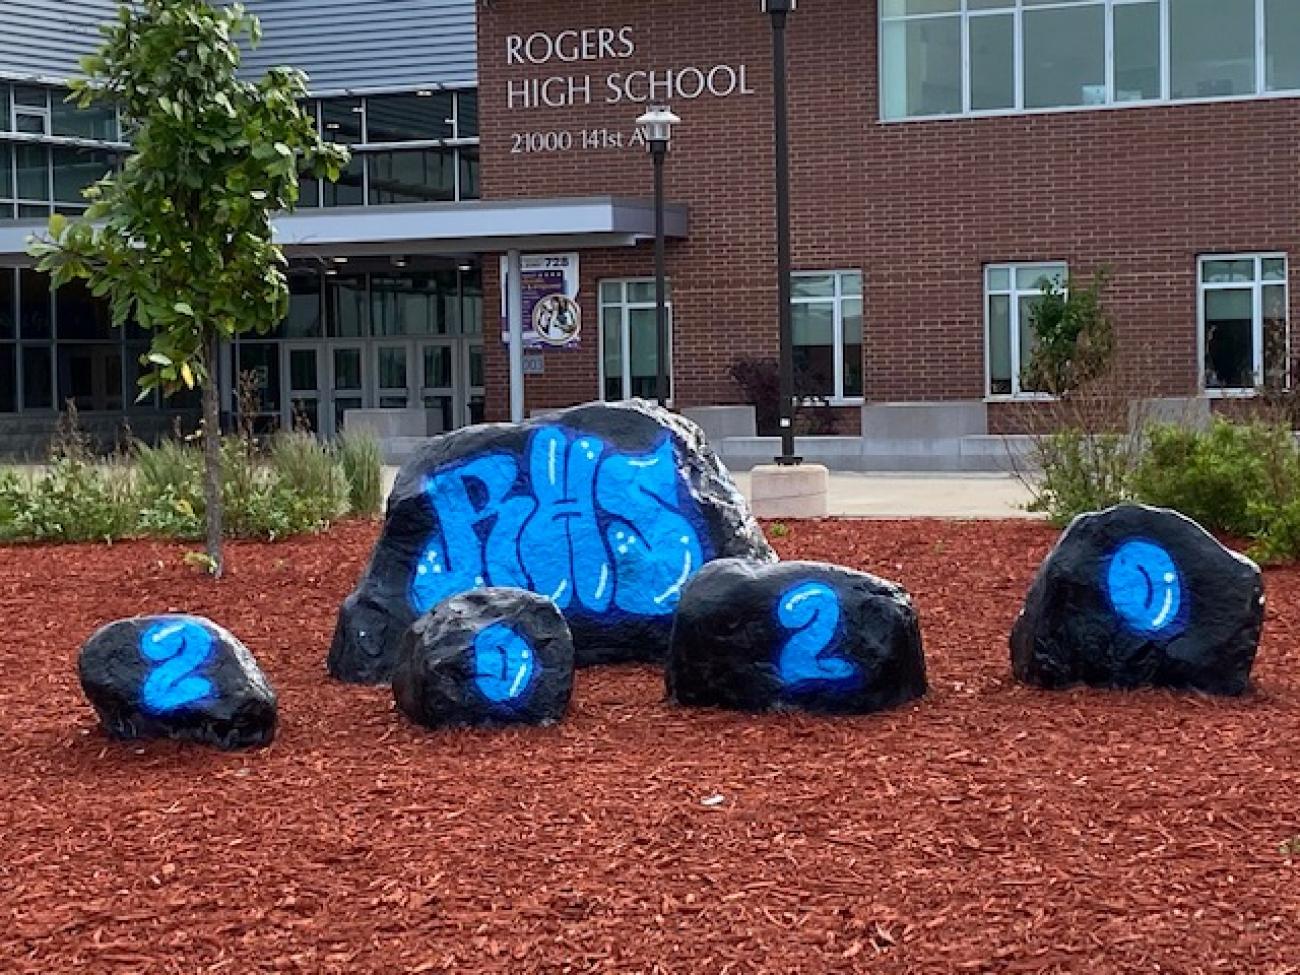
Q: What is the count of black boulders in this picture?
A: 5